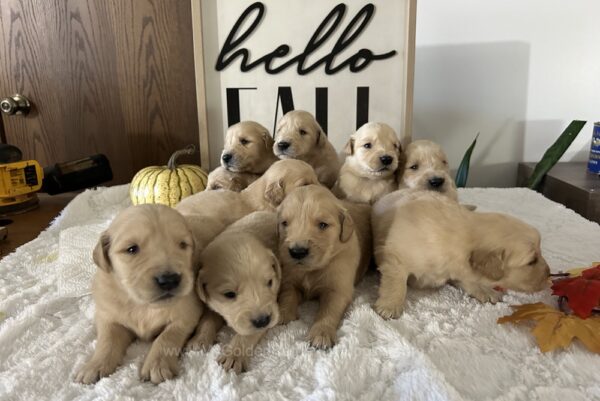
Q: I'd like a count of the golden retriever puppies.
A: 10